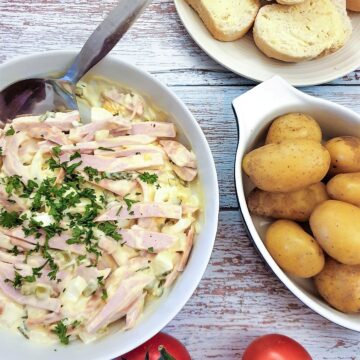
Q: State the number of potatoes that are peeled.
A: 0